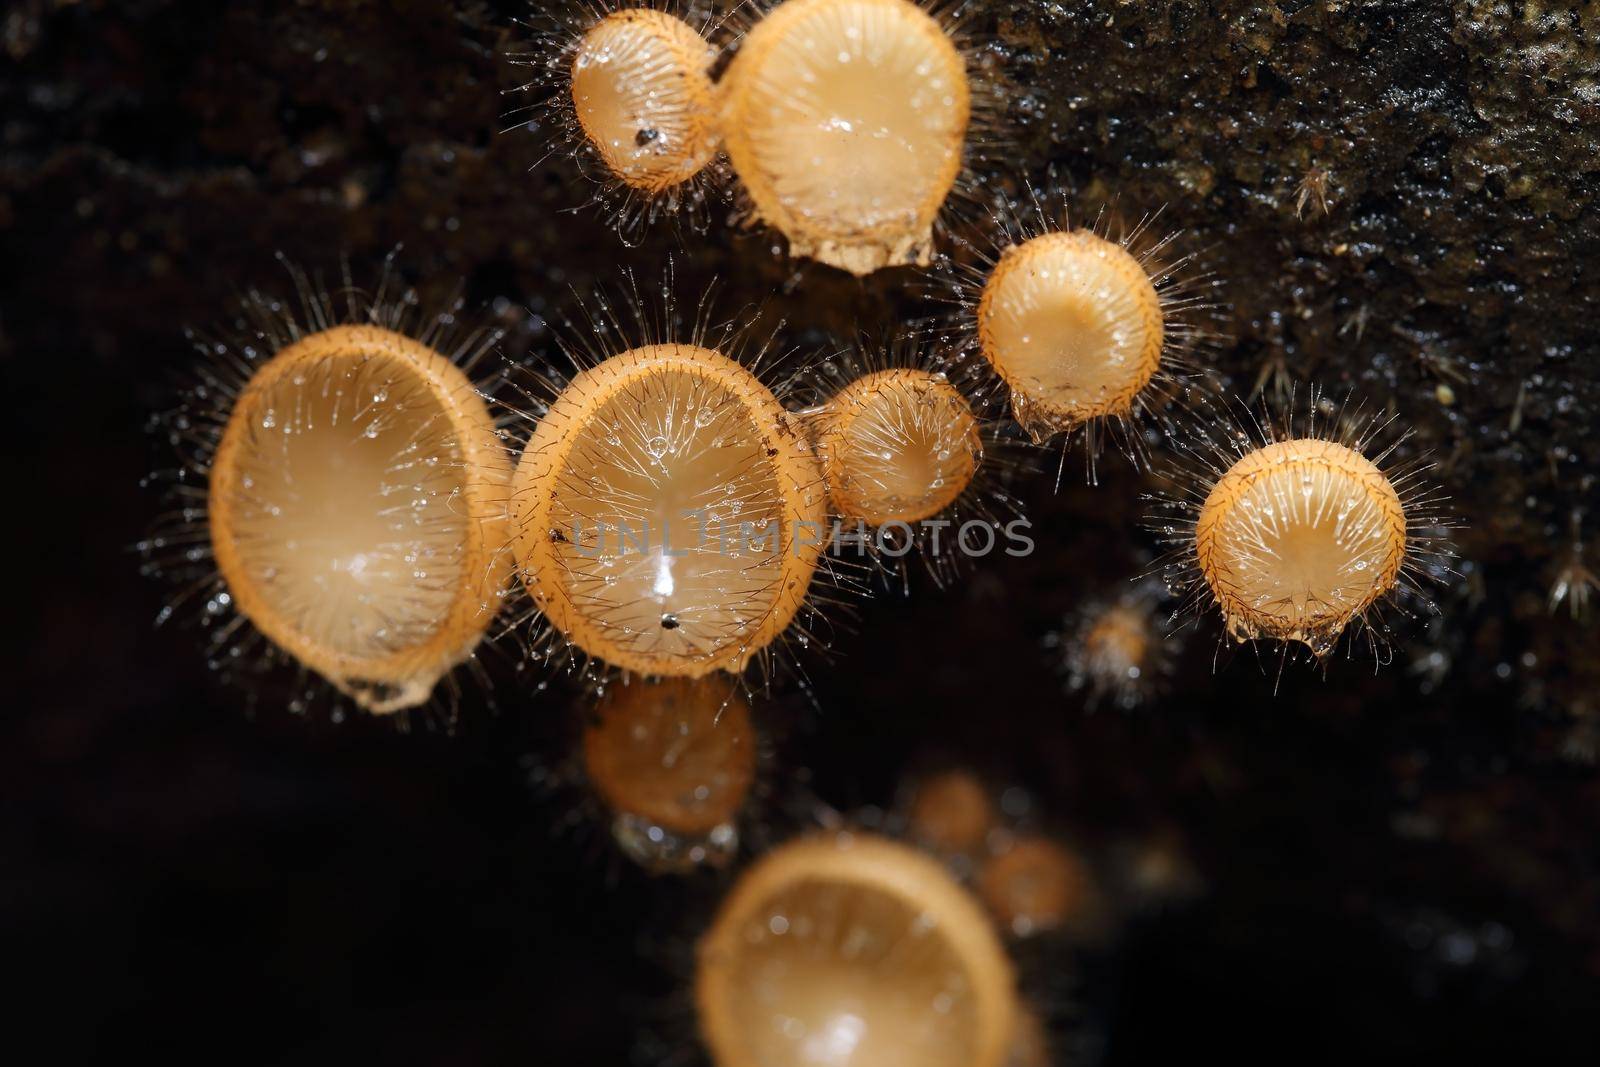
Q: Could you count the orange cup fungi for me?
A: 12